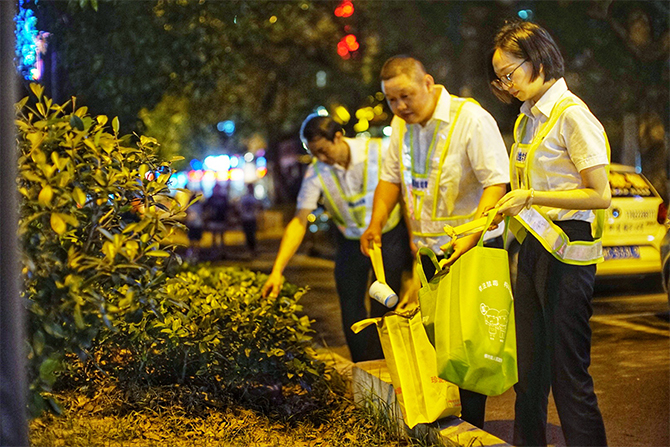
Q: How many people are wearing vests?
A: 3